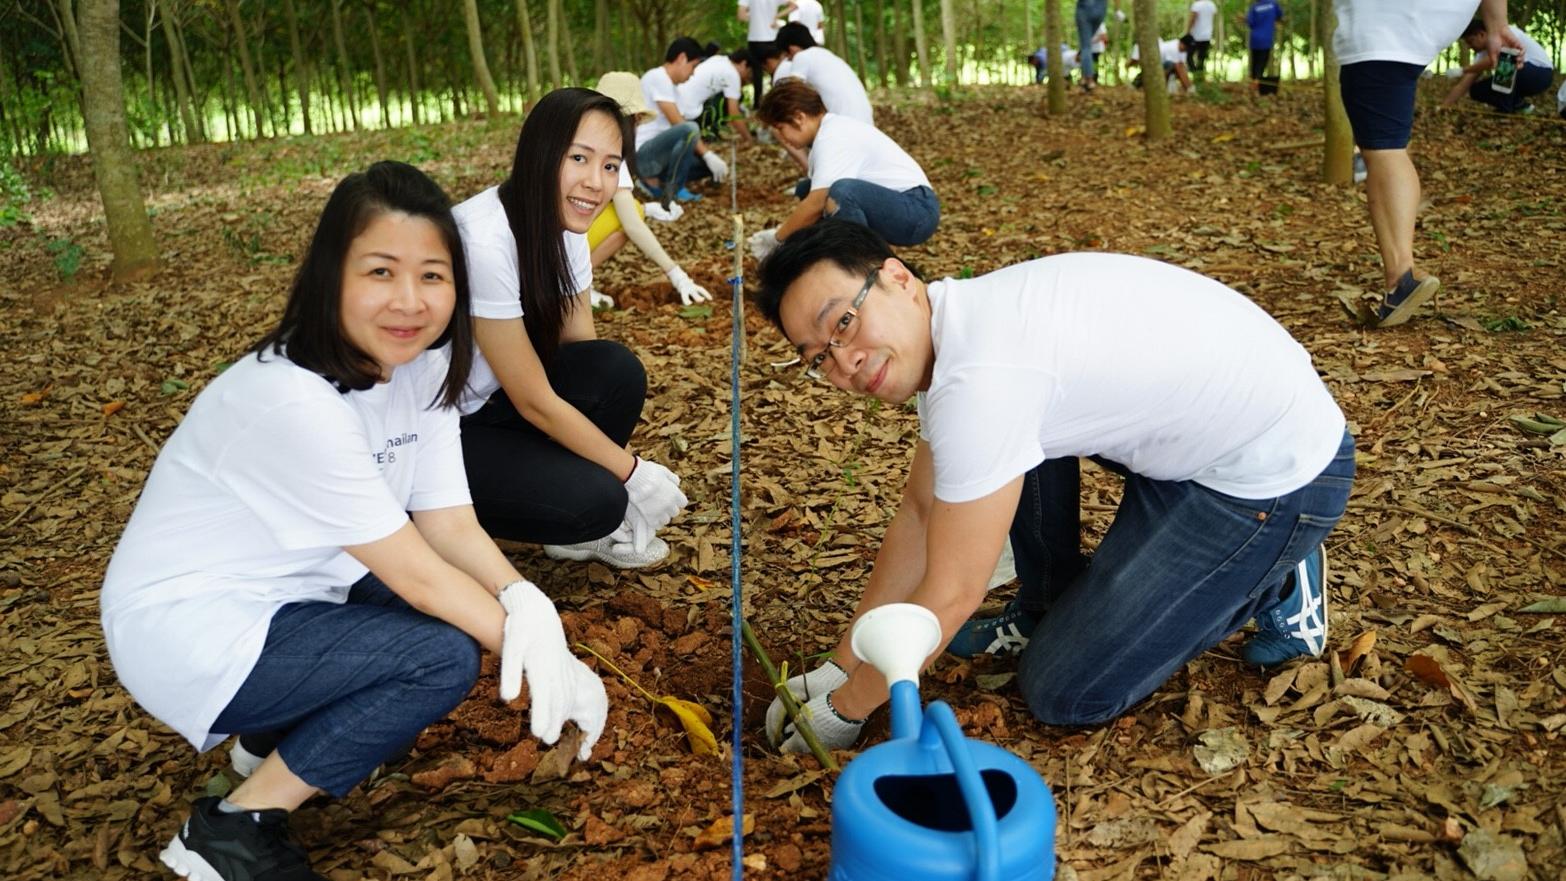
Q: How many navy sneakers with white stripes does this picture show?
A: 2